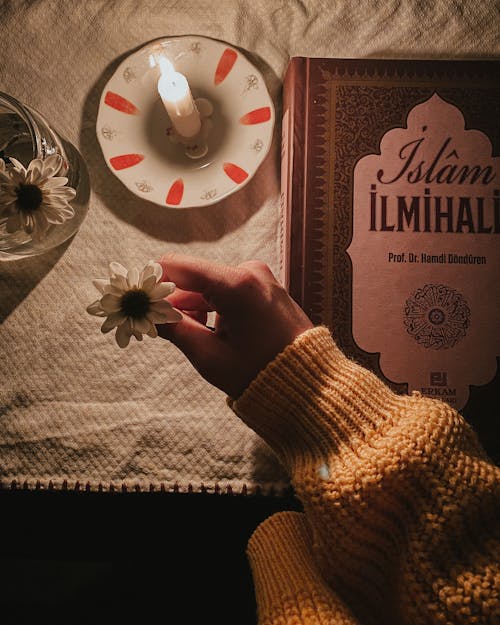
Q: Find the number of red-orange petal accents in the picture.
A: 6